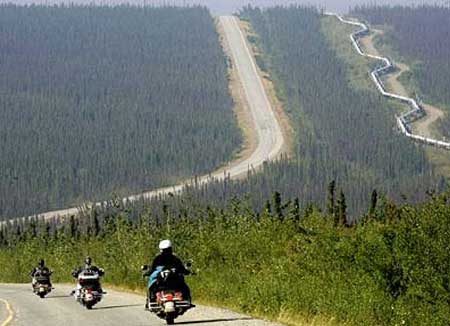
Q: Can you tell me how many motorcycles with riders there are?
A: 3